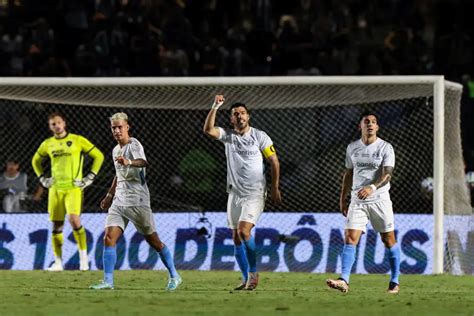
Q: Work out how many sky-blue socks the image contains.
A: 6